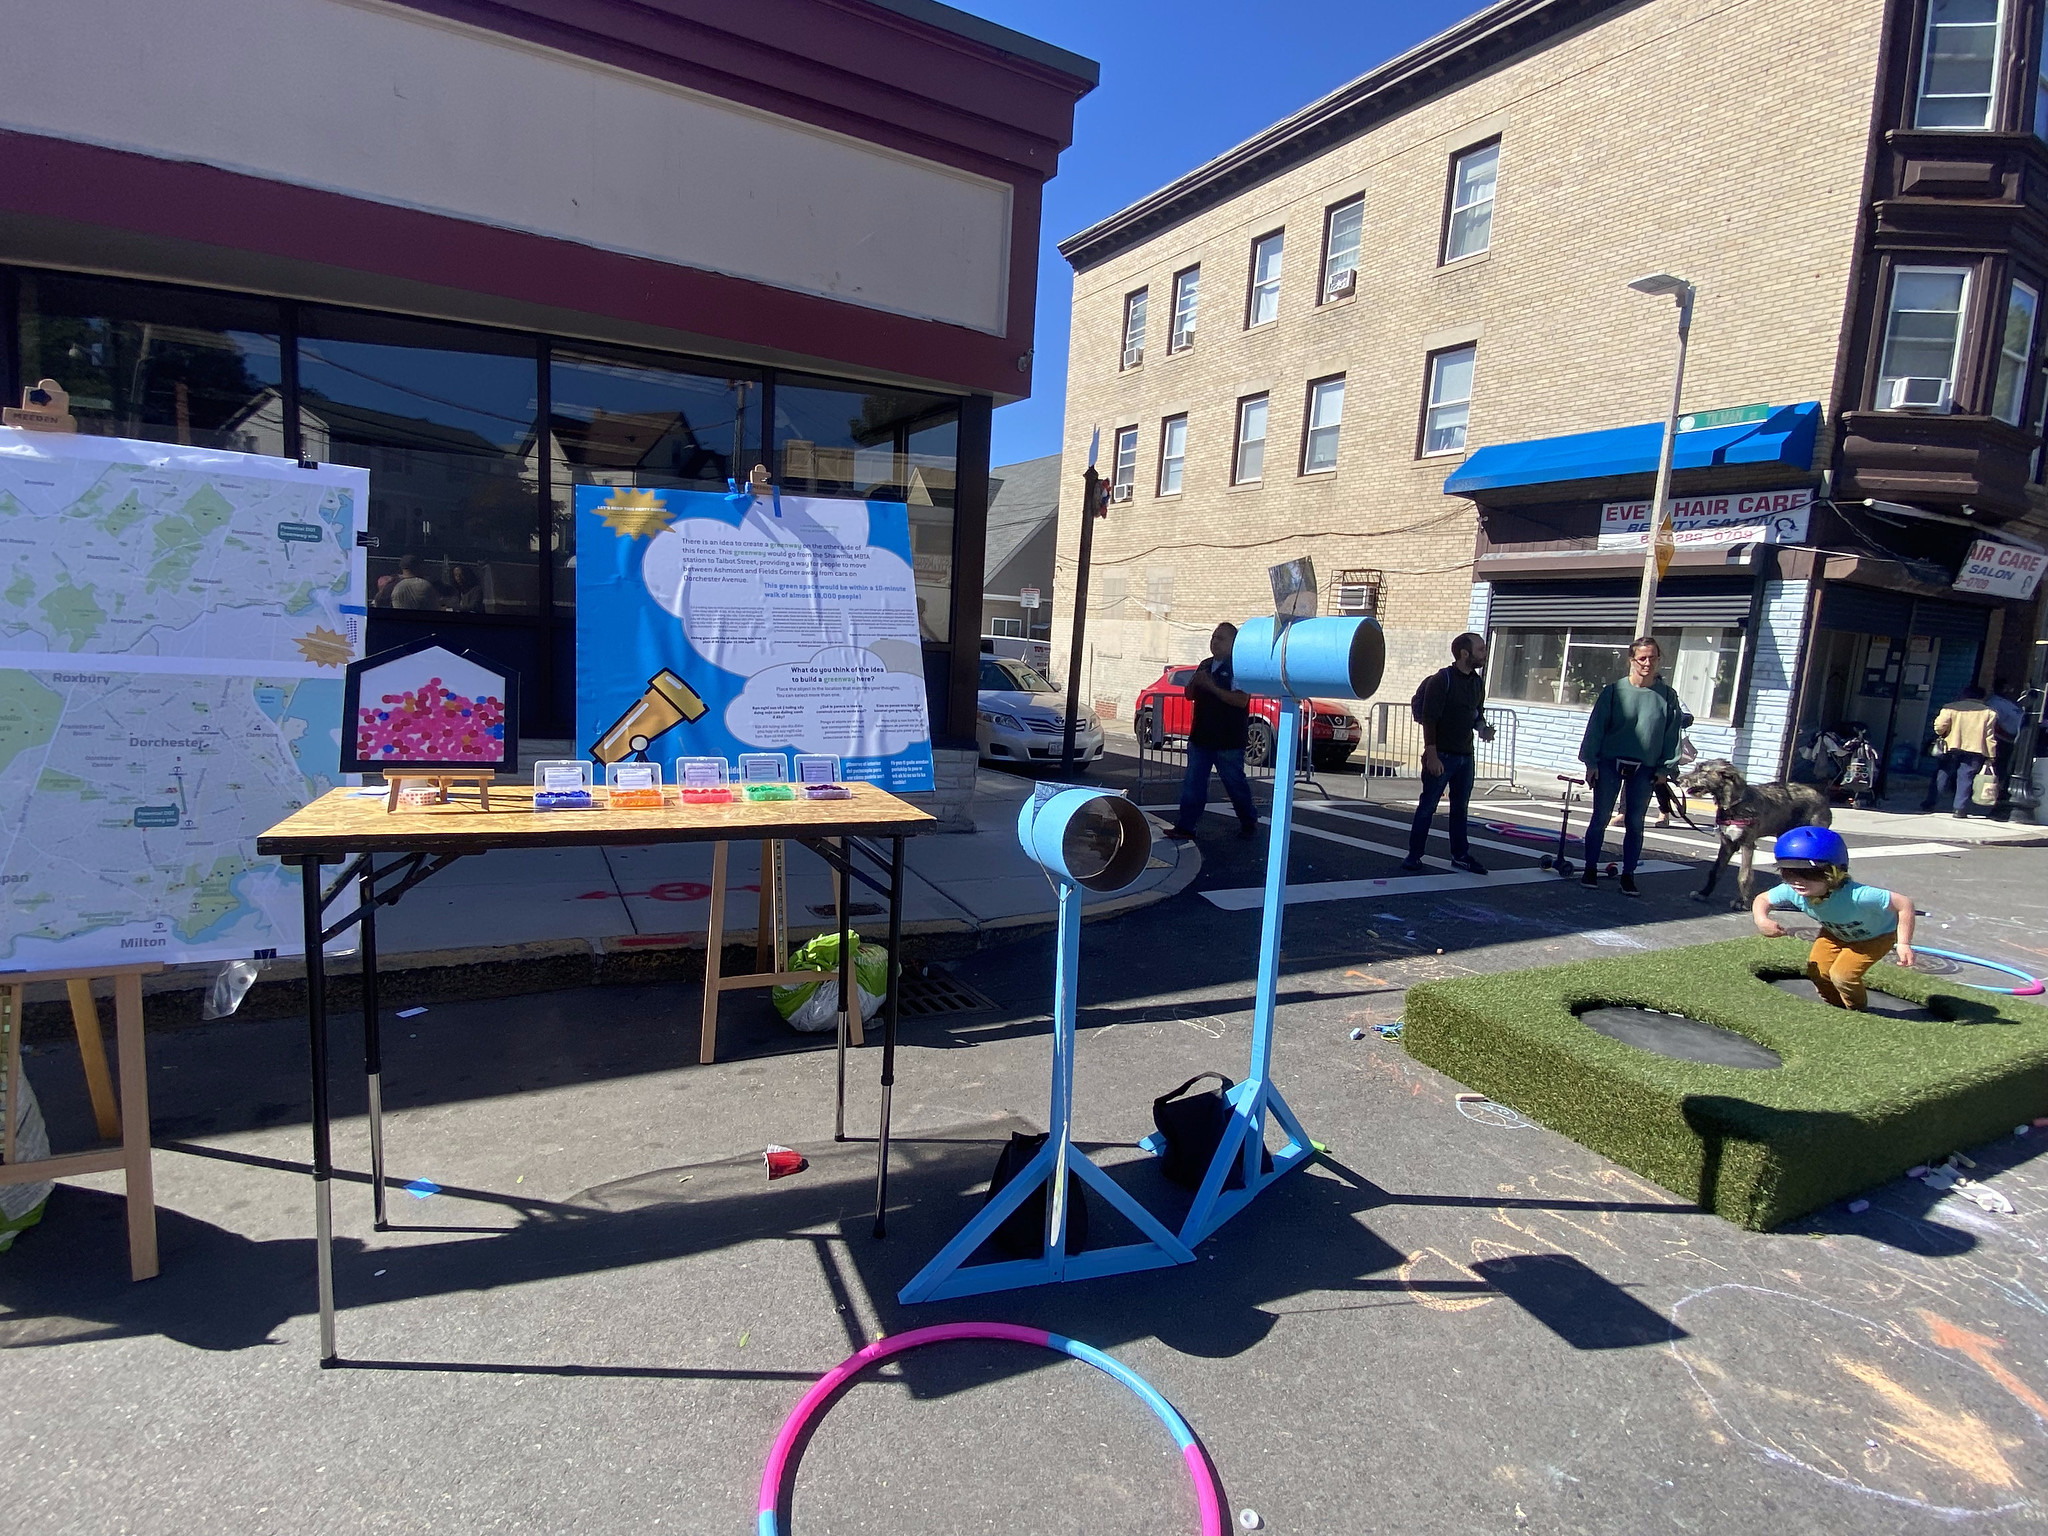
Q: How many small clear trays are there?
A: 5